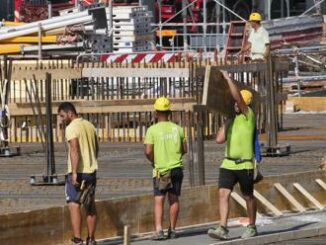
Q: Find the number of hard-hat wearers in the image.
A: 3